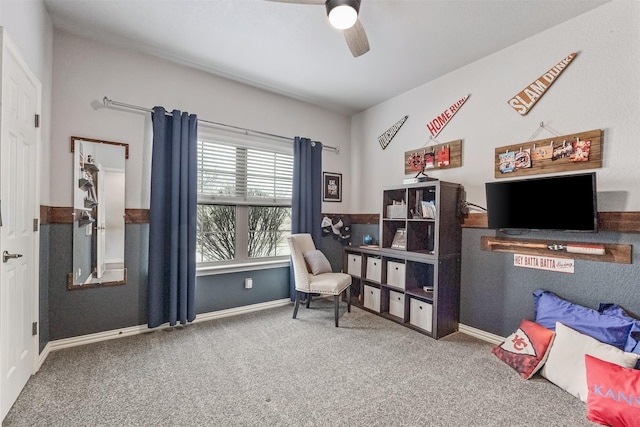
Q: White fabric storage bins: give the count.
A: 6